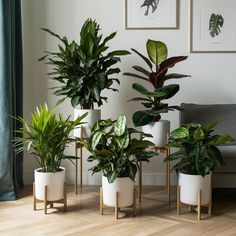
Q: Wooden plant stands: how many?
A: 5